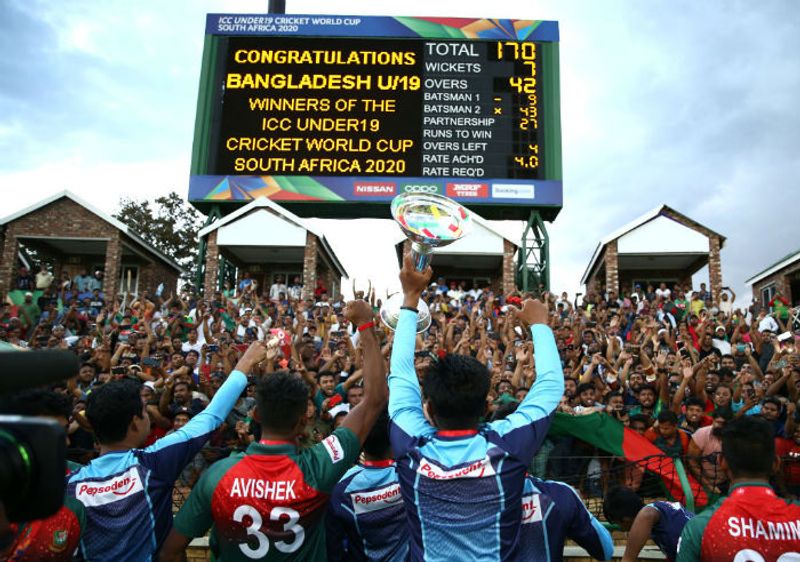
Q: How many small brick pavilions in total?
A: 5